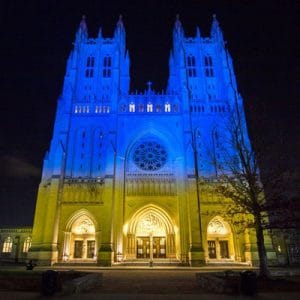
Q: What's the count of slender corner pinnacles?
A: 4